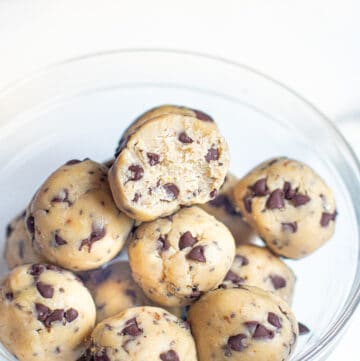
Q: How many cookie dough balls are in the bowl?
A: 11